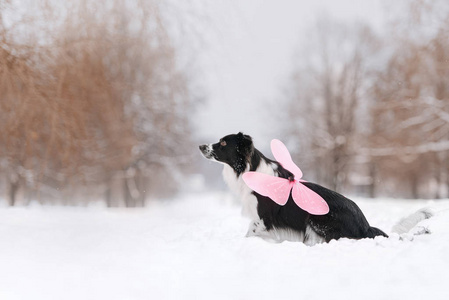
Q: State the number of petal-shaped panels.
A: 3